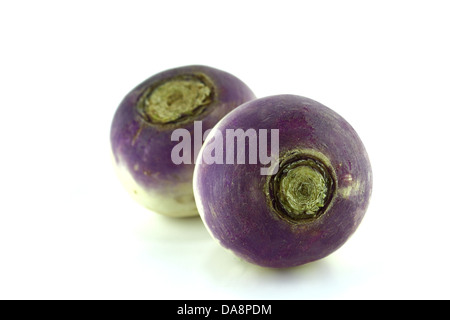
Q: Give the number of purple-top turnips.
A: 2